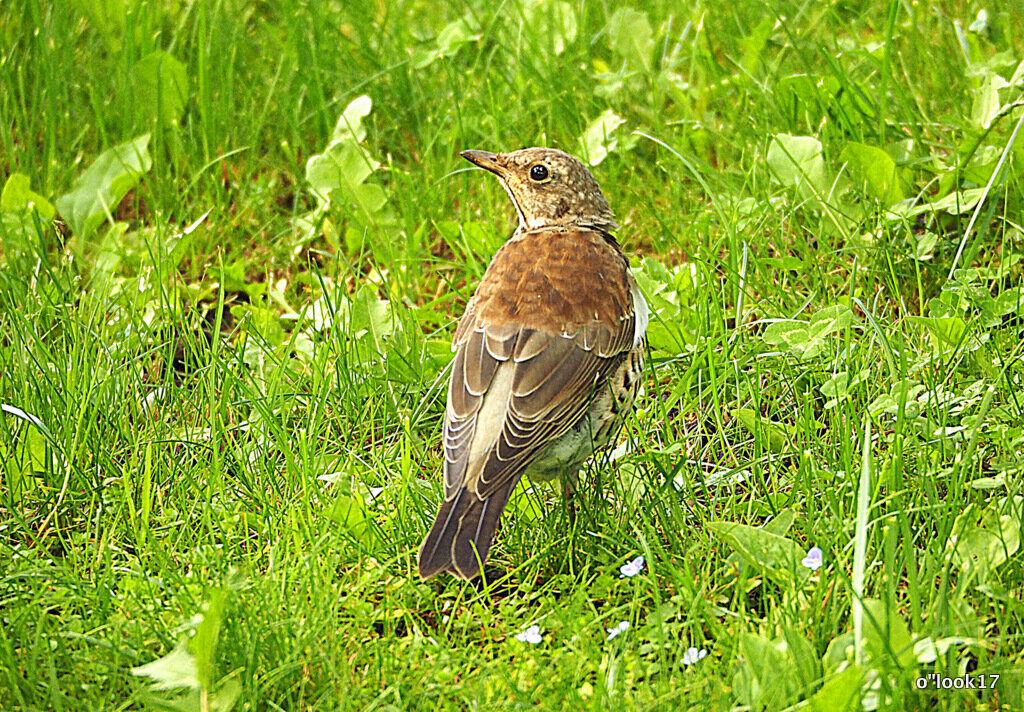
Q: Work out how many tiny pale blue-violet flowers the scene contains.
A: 5